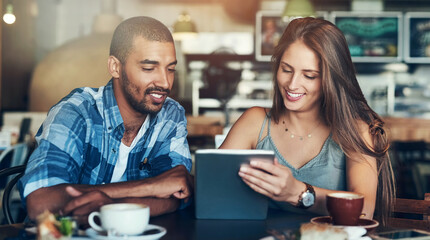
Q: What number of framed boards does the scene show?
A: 3